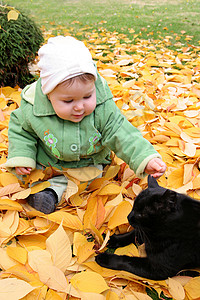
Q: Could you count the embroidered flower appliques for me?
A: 2